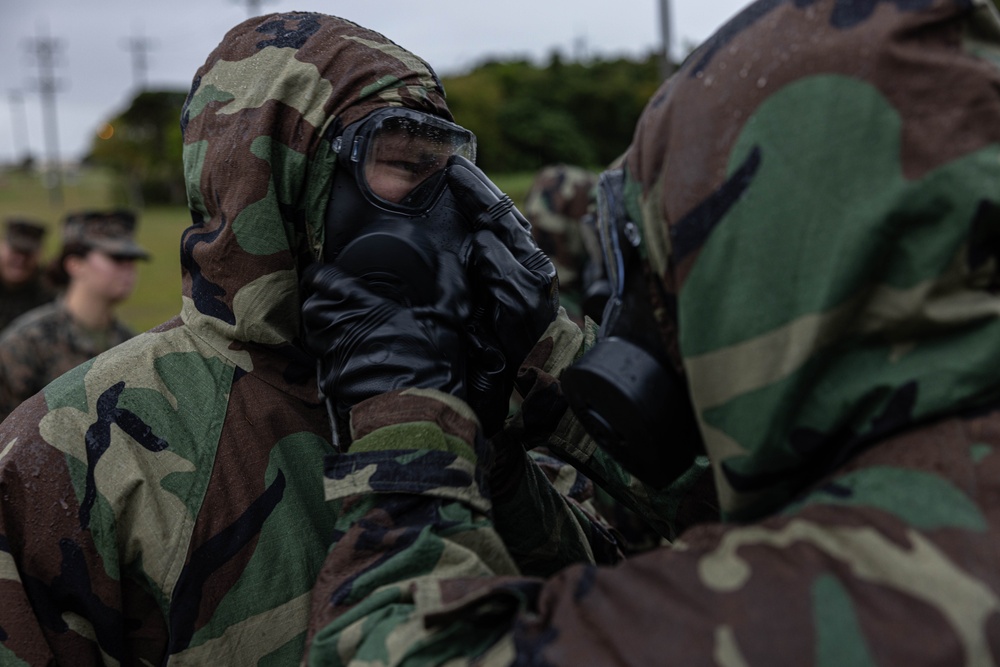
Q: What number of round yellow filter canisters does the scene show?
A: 0